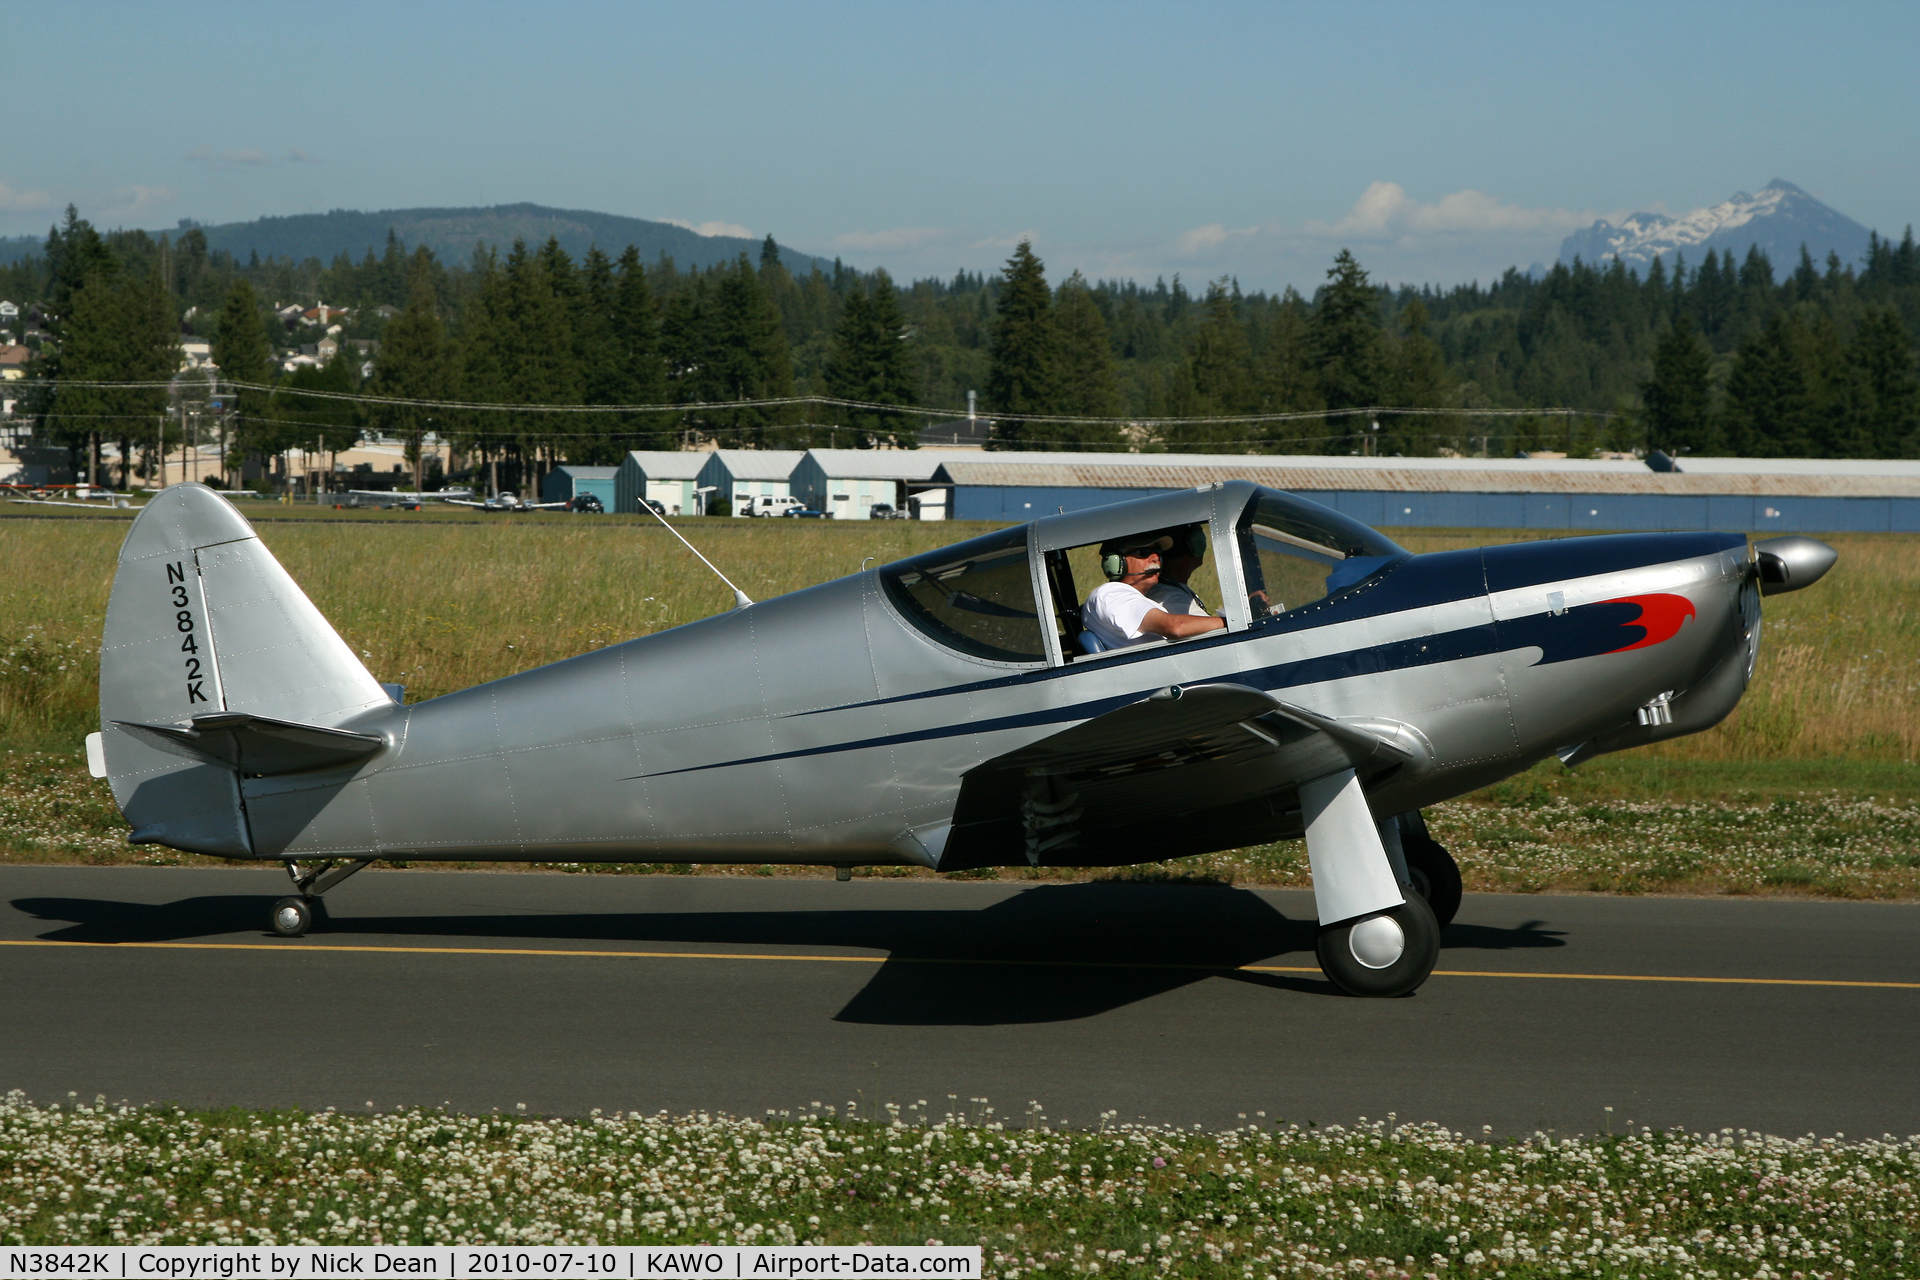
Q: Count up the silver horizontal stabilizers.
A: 1